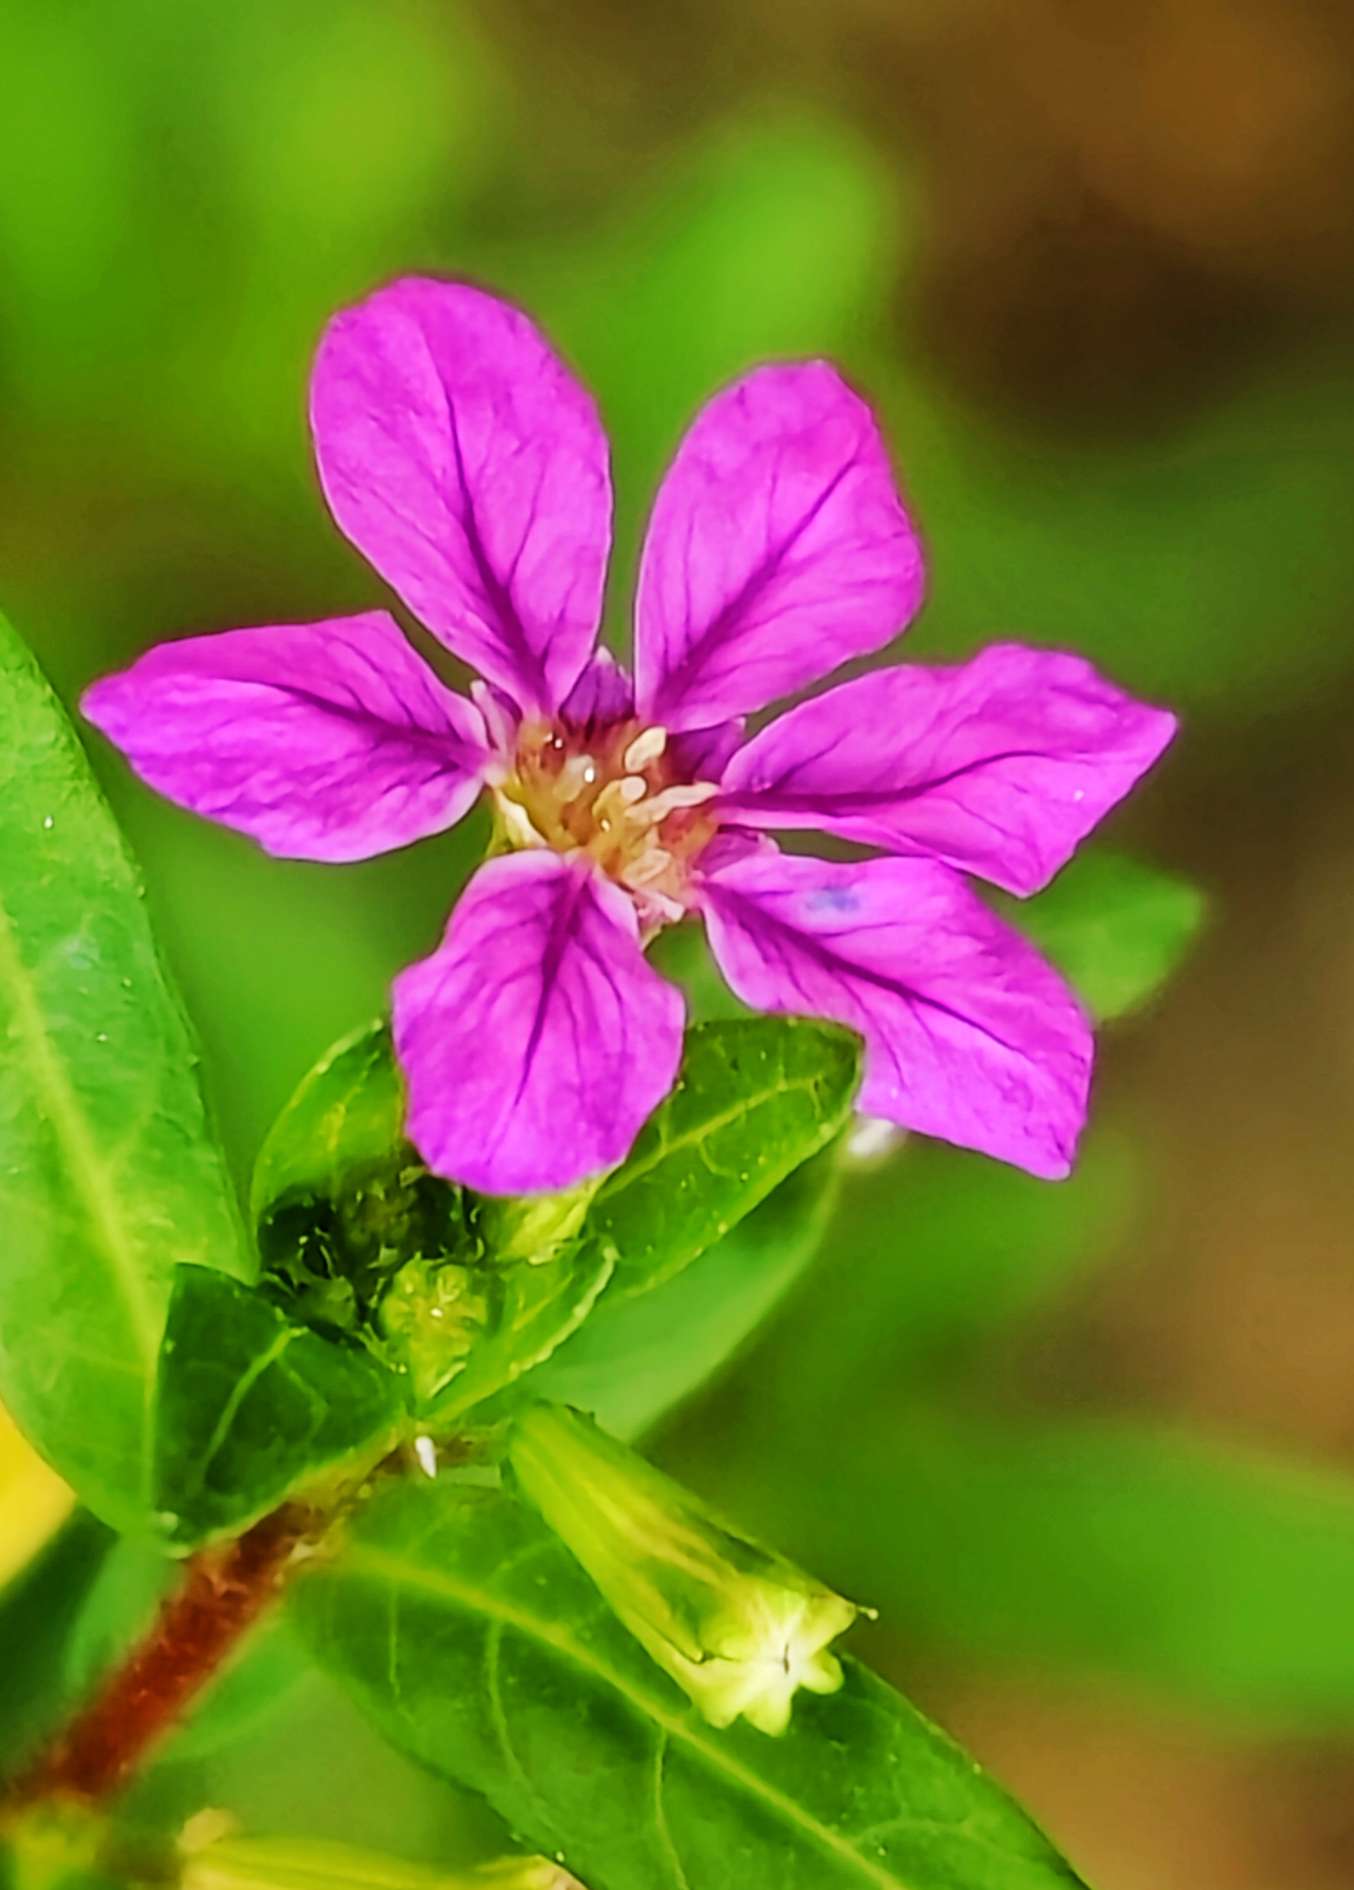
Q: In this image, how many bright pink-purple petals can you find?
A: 6